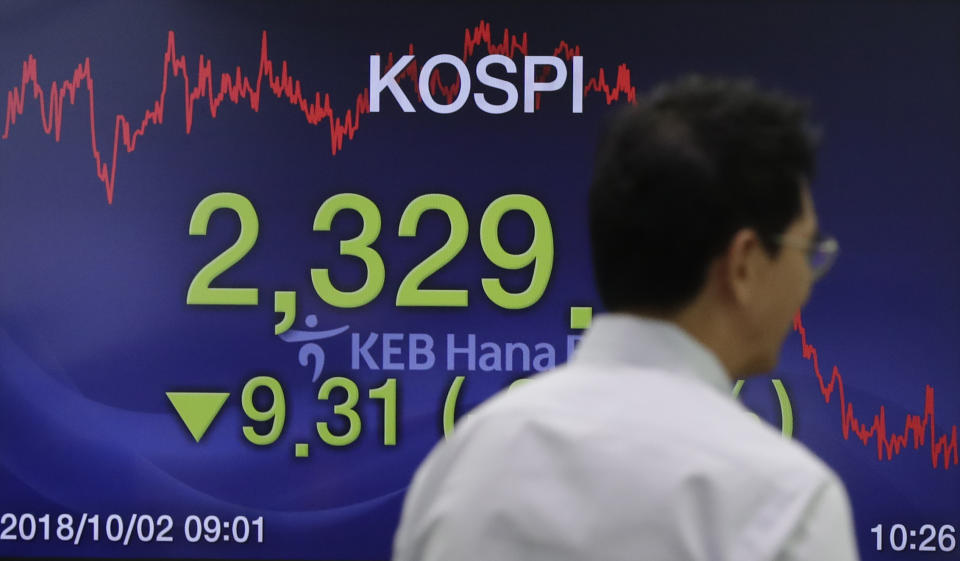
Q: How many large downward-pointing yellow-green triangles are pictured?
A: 1